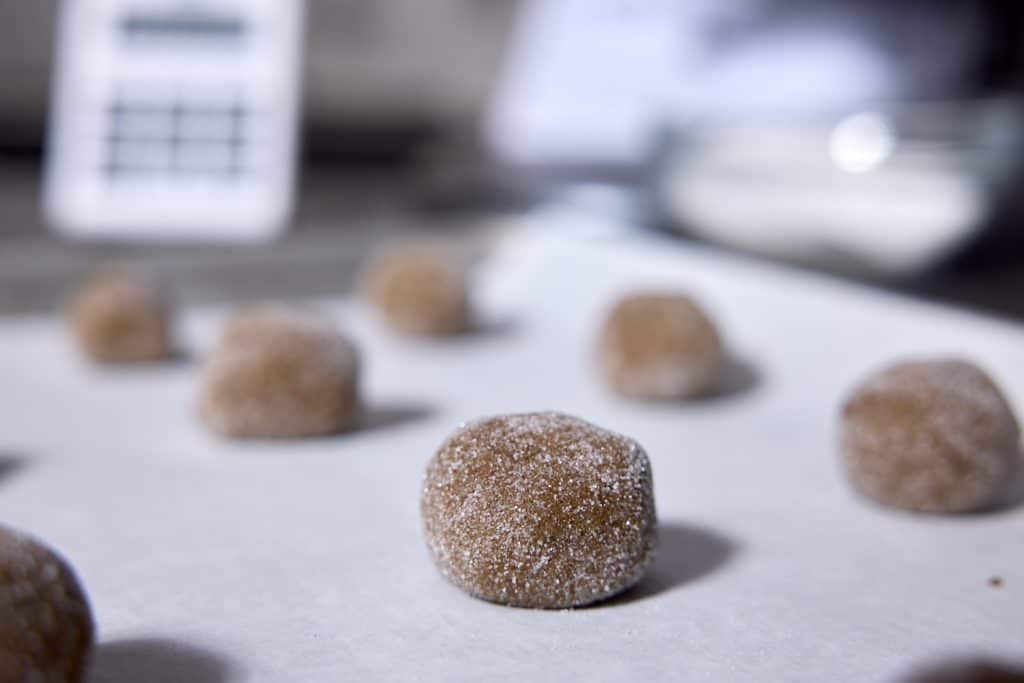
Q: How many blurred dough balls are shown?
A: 7